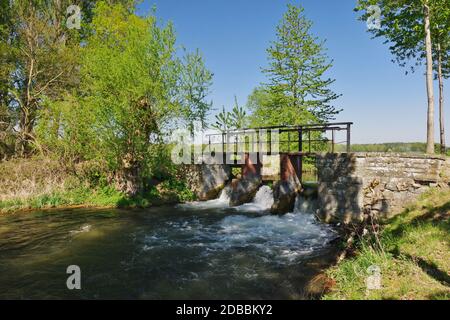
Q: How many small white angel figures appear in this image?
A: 0